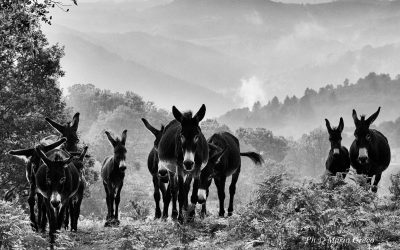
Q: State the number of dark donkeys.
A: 10